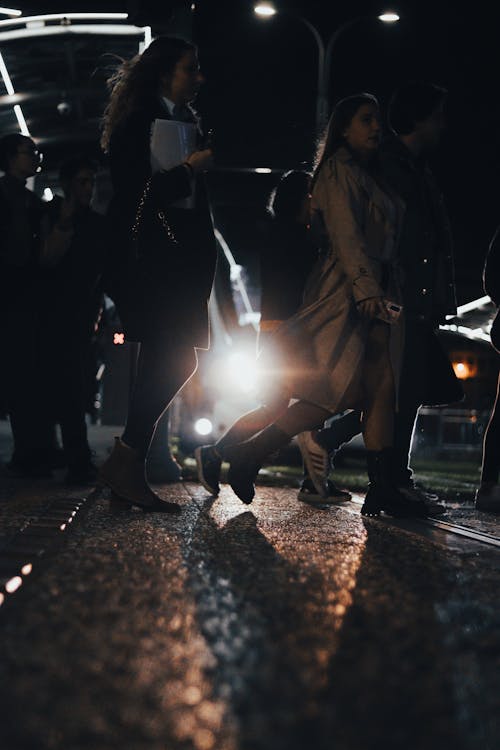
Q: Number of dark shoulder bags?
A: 1